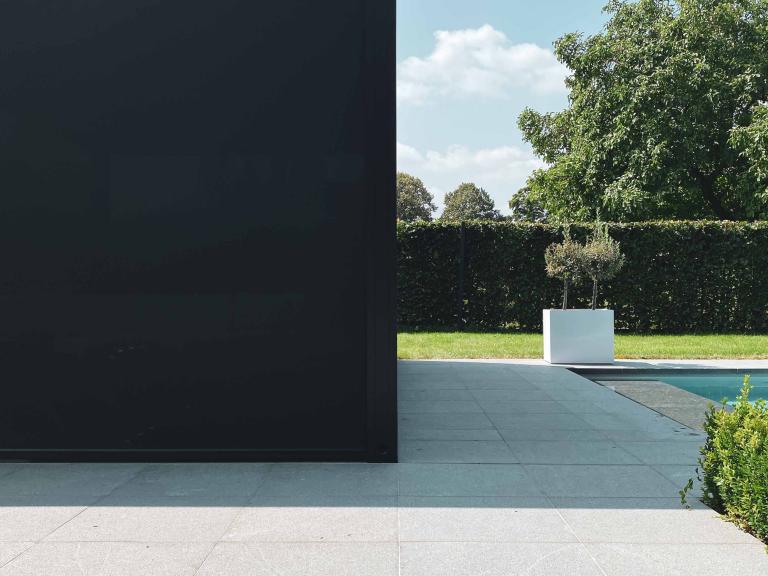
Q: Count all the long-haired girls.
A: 0